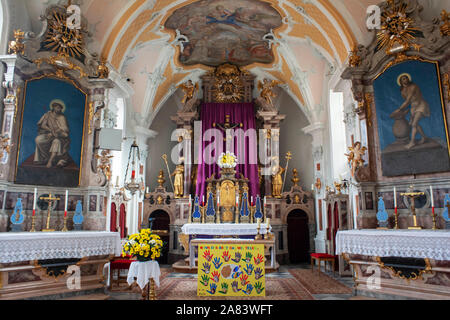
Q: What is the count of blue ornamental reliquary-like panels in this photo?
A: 8